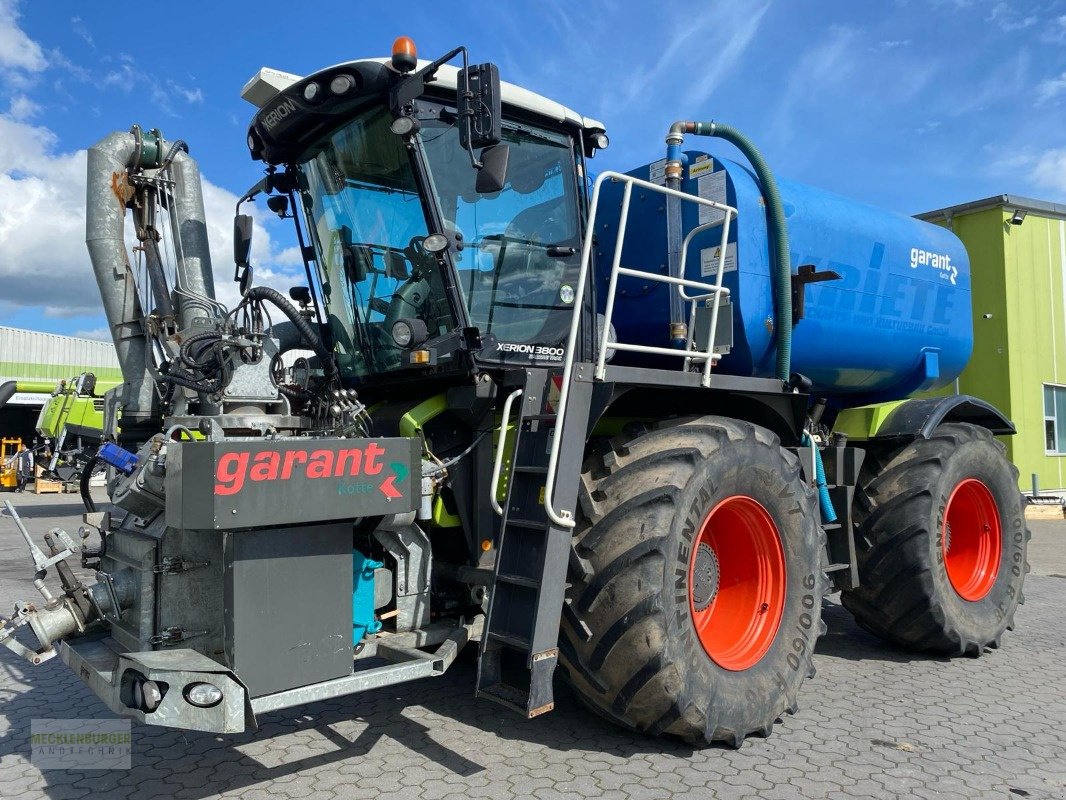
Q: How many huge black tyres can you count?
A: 2